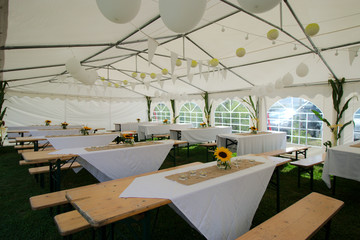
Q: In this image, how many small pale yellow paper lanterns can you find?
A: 14